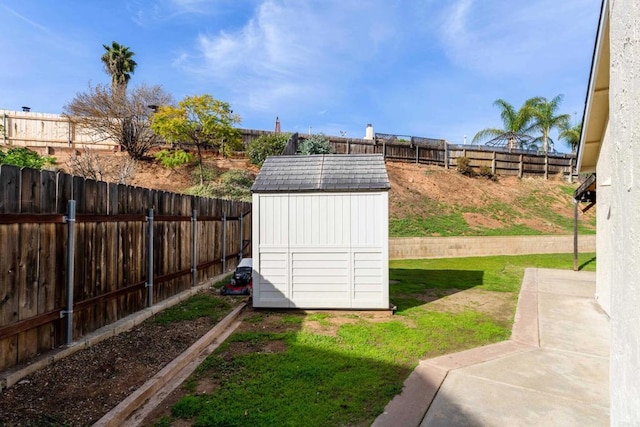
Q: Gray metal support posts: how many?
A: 5